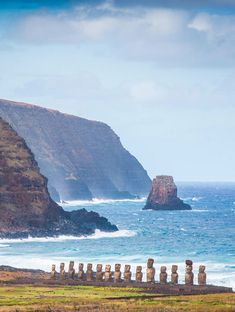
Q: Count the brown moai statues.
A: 15